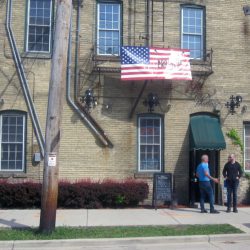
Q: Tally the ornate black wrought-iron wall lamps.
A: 3